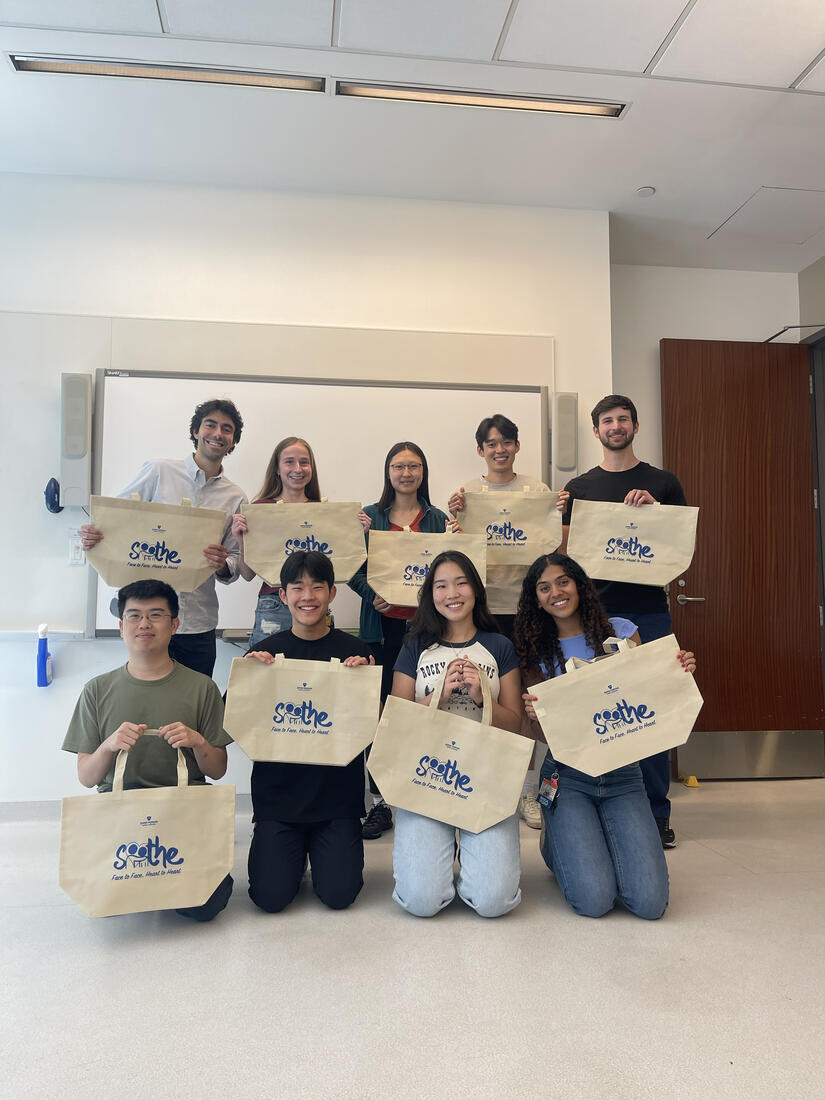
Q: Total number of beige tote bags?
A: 9